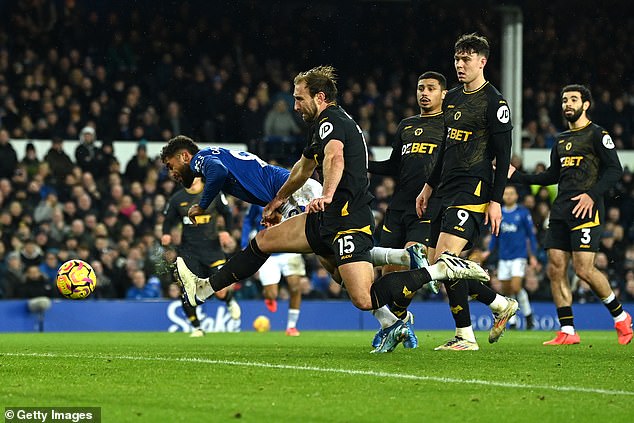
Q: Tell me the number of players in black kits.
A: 5